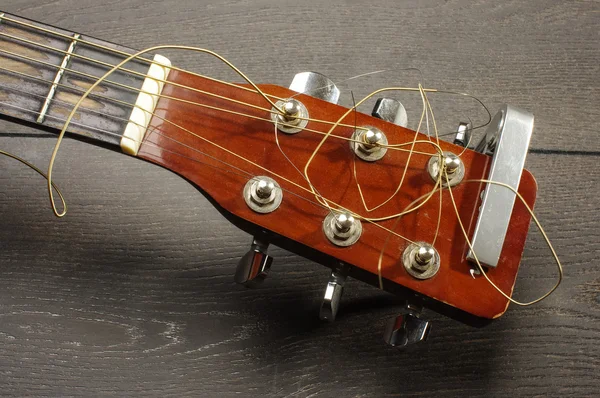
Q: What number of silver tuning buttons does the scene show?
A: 6